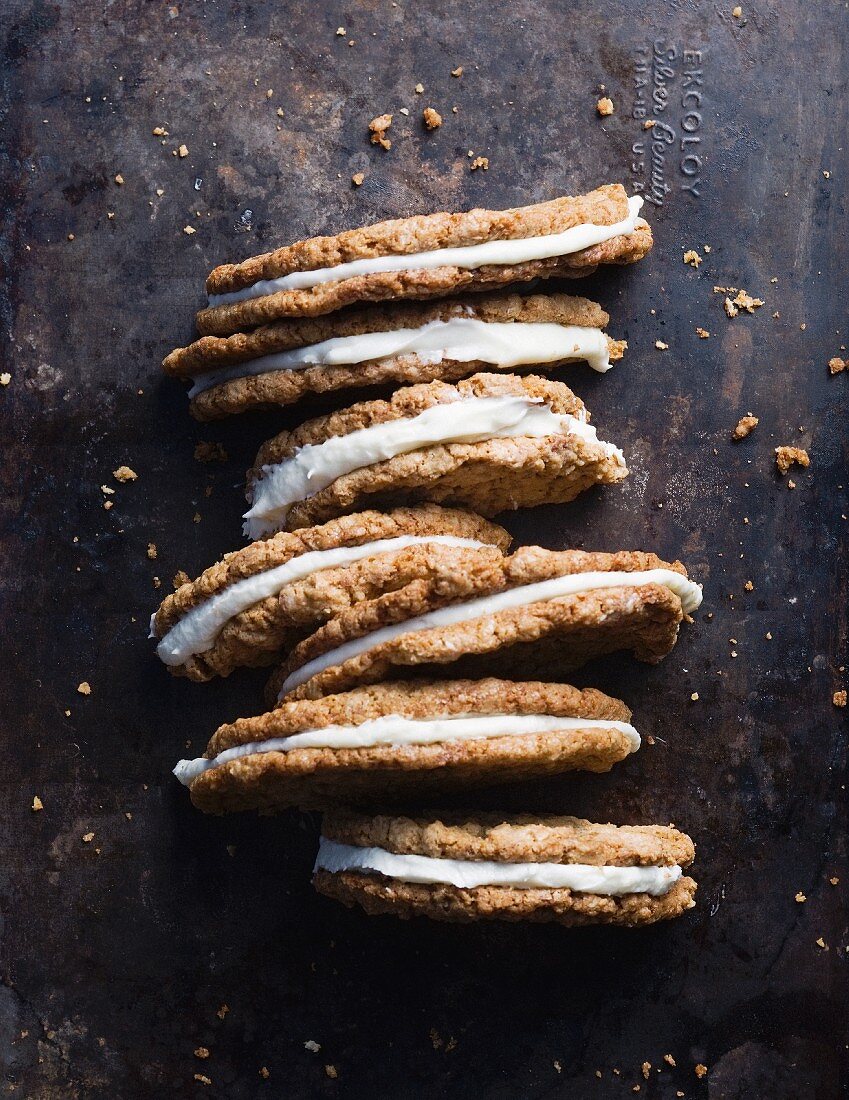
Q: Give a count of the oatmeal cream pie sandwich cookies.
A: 7